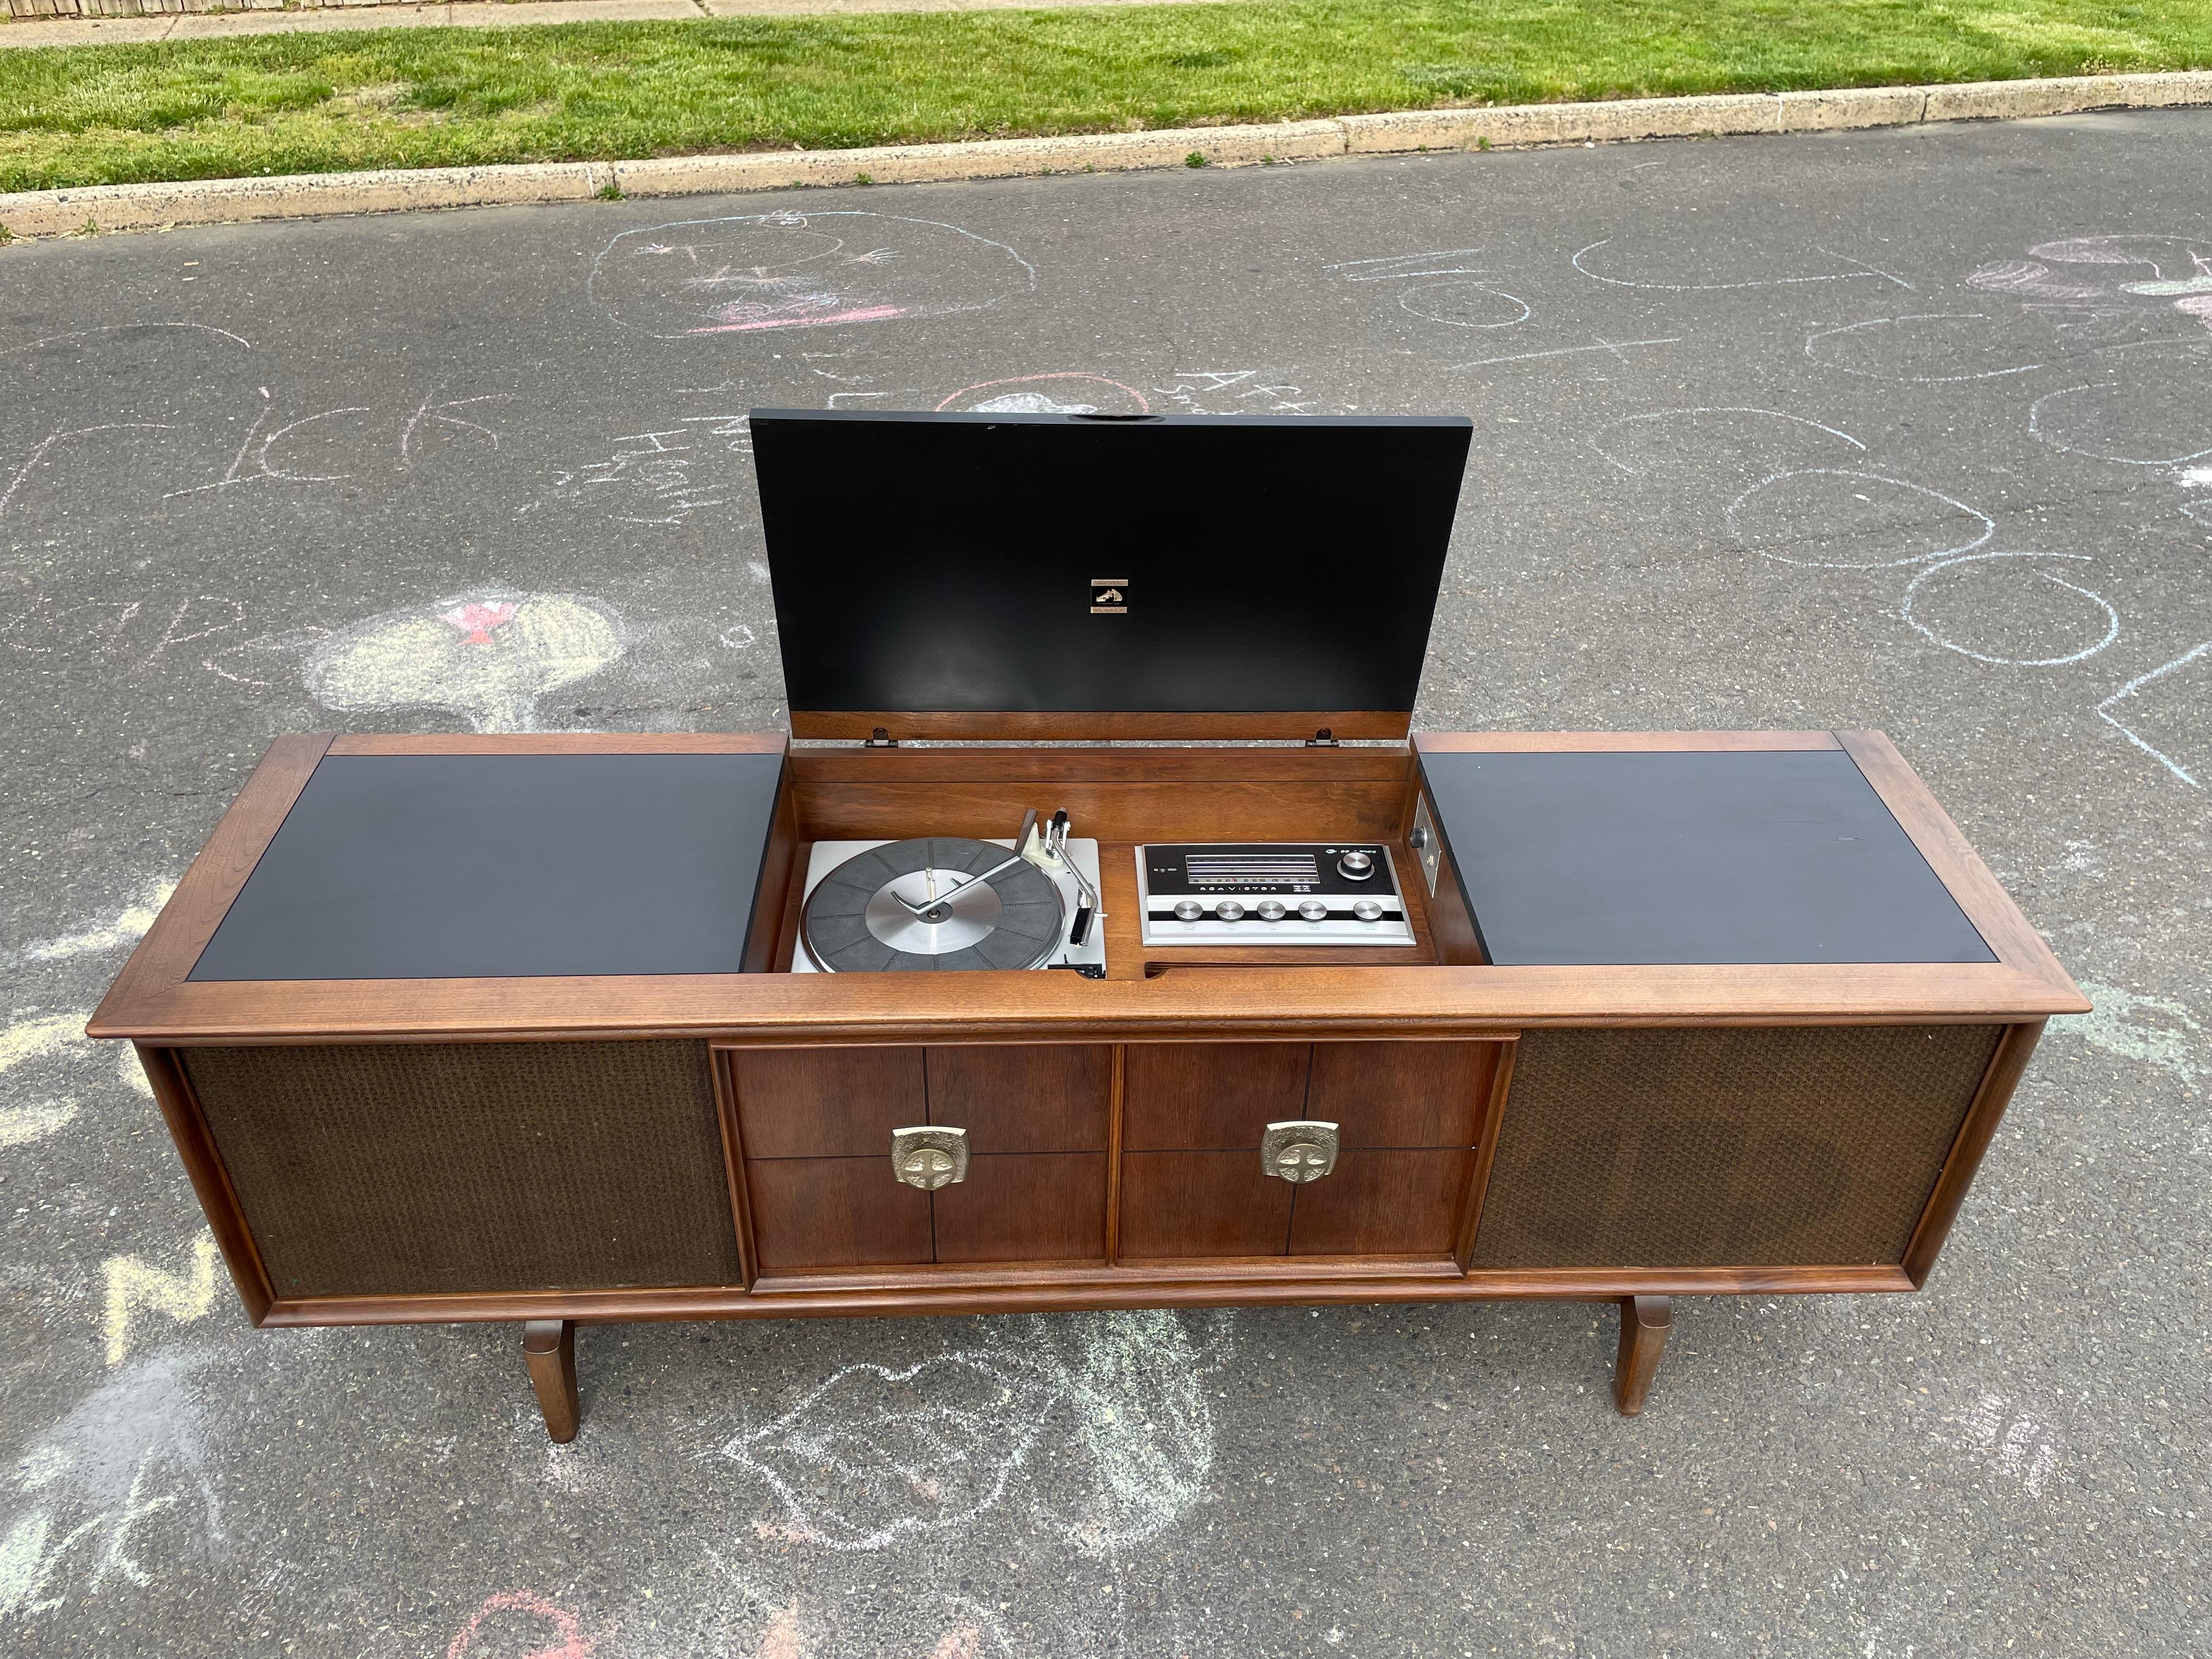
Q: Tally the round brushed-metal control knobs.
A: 6